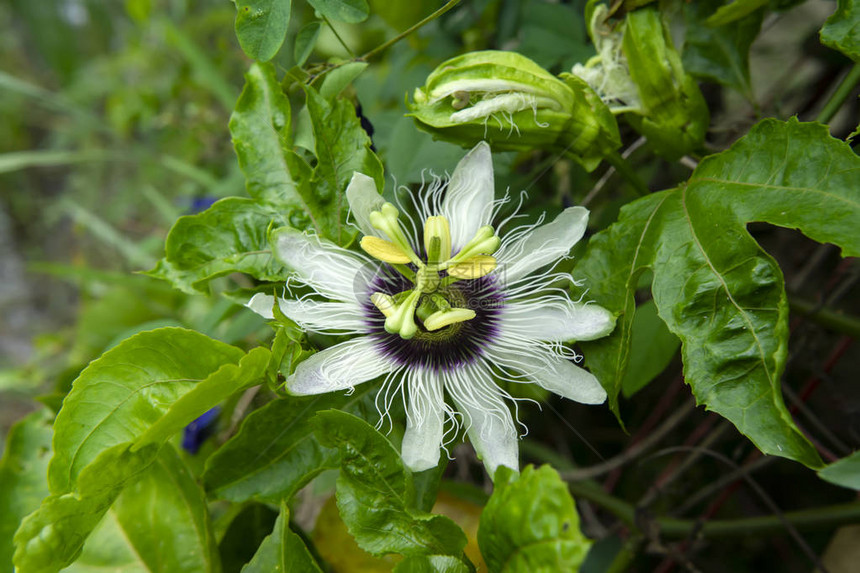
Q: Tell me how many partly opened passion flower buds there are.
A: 2